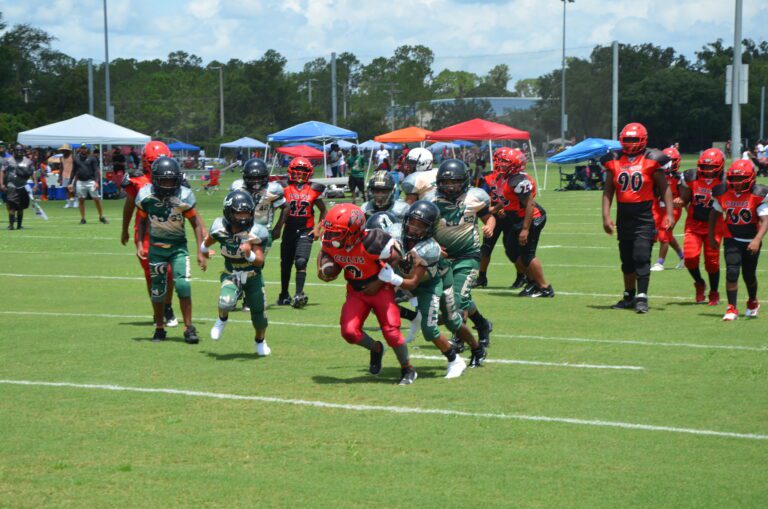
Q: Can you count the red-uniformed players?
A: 9